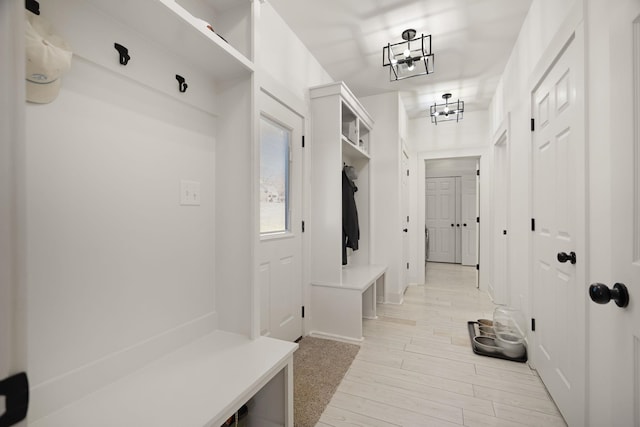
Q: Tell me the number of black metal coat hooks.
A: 3